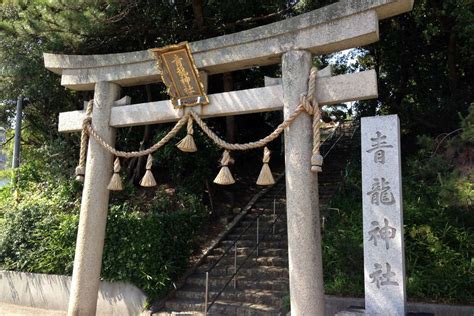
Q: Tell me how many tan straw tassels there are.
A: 5